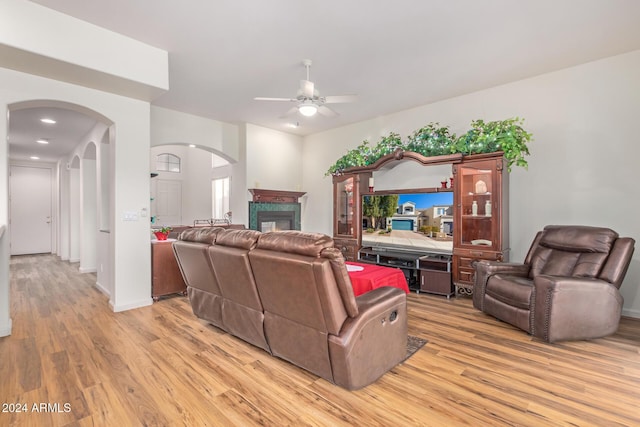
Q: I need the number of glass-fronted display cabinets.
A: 2